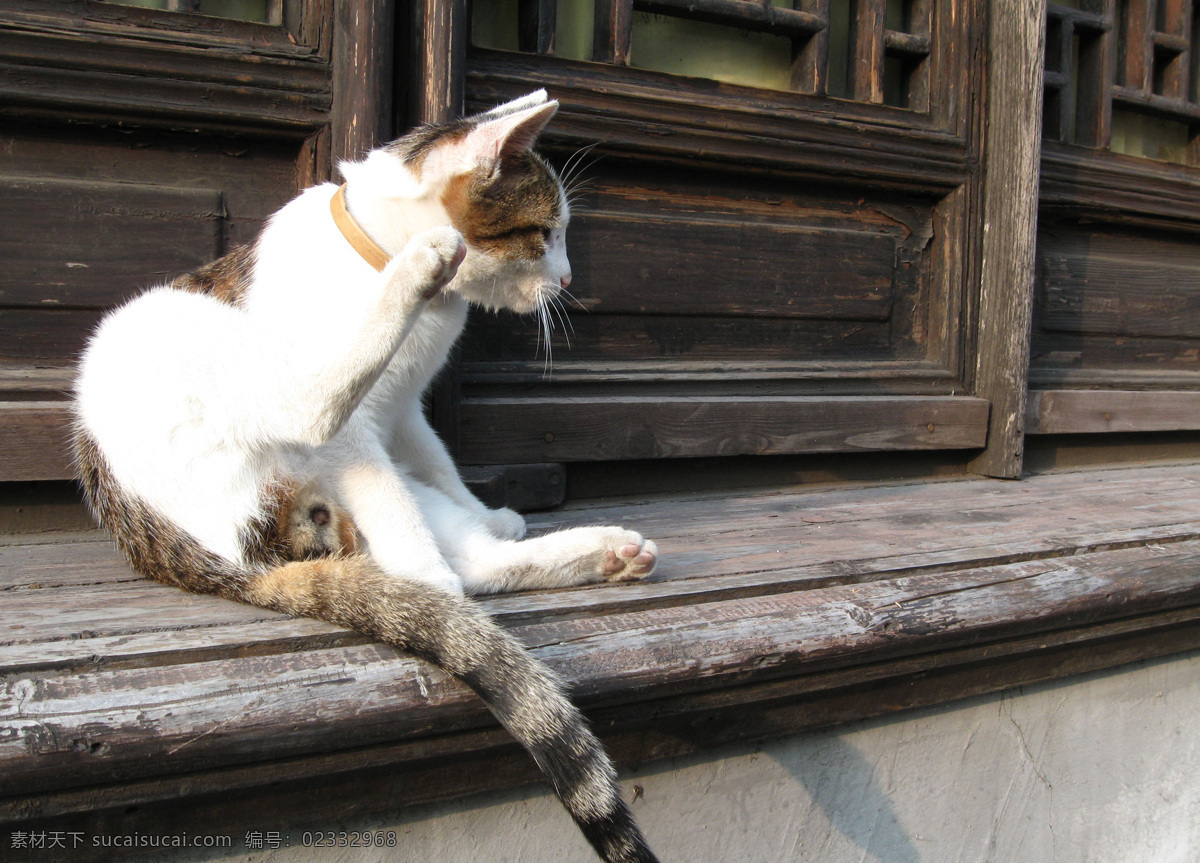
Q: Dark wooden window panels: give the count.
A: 3